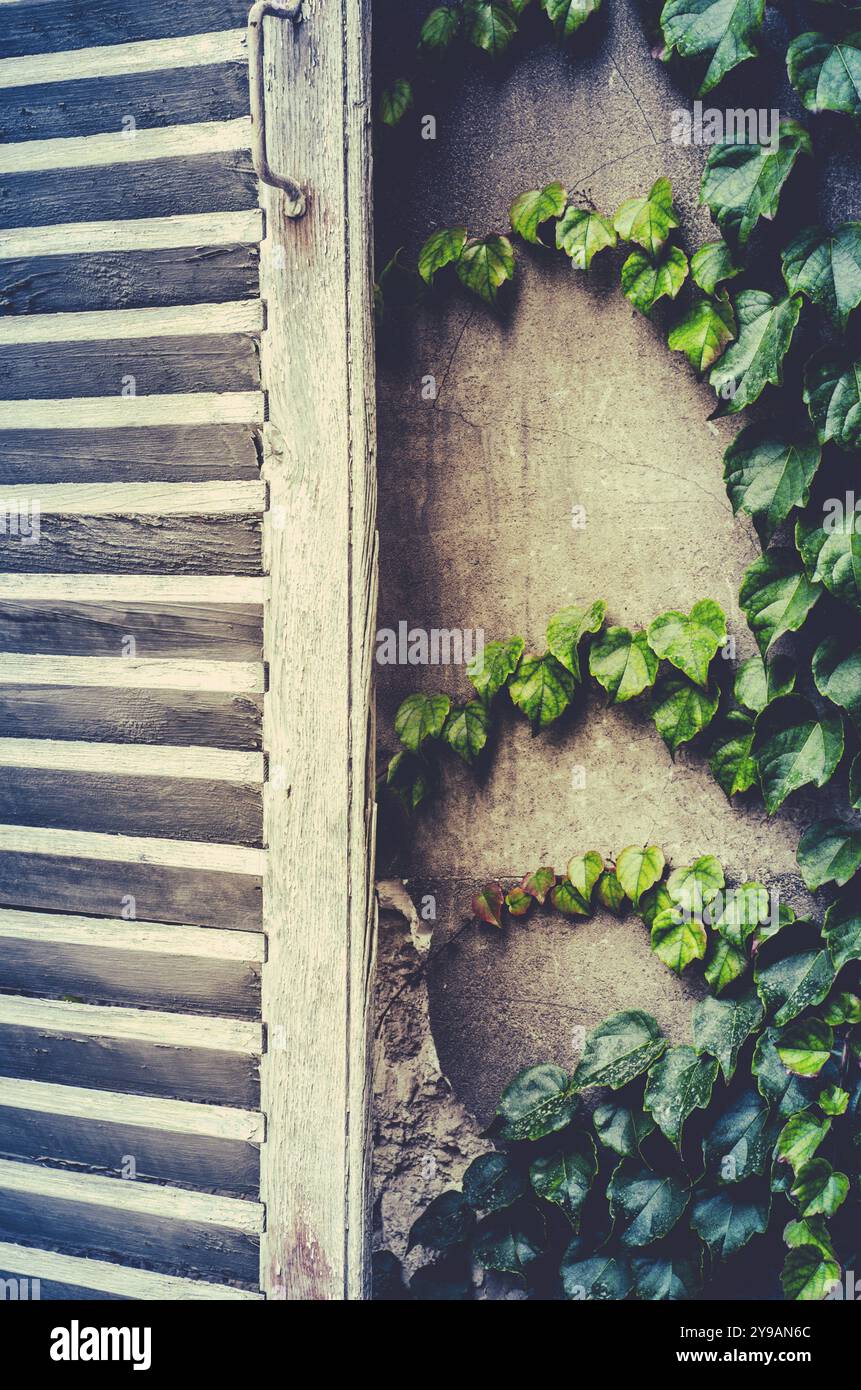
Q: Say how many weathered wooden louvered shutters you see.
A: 1